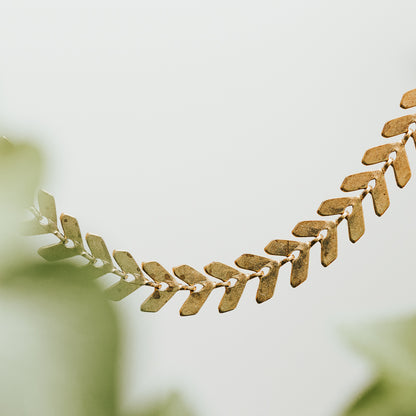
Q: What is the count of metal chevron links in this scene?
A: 15